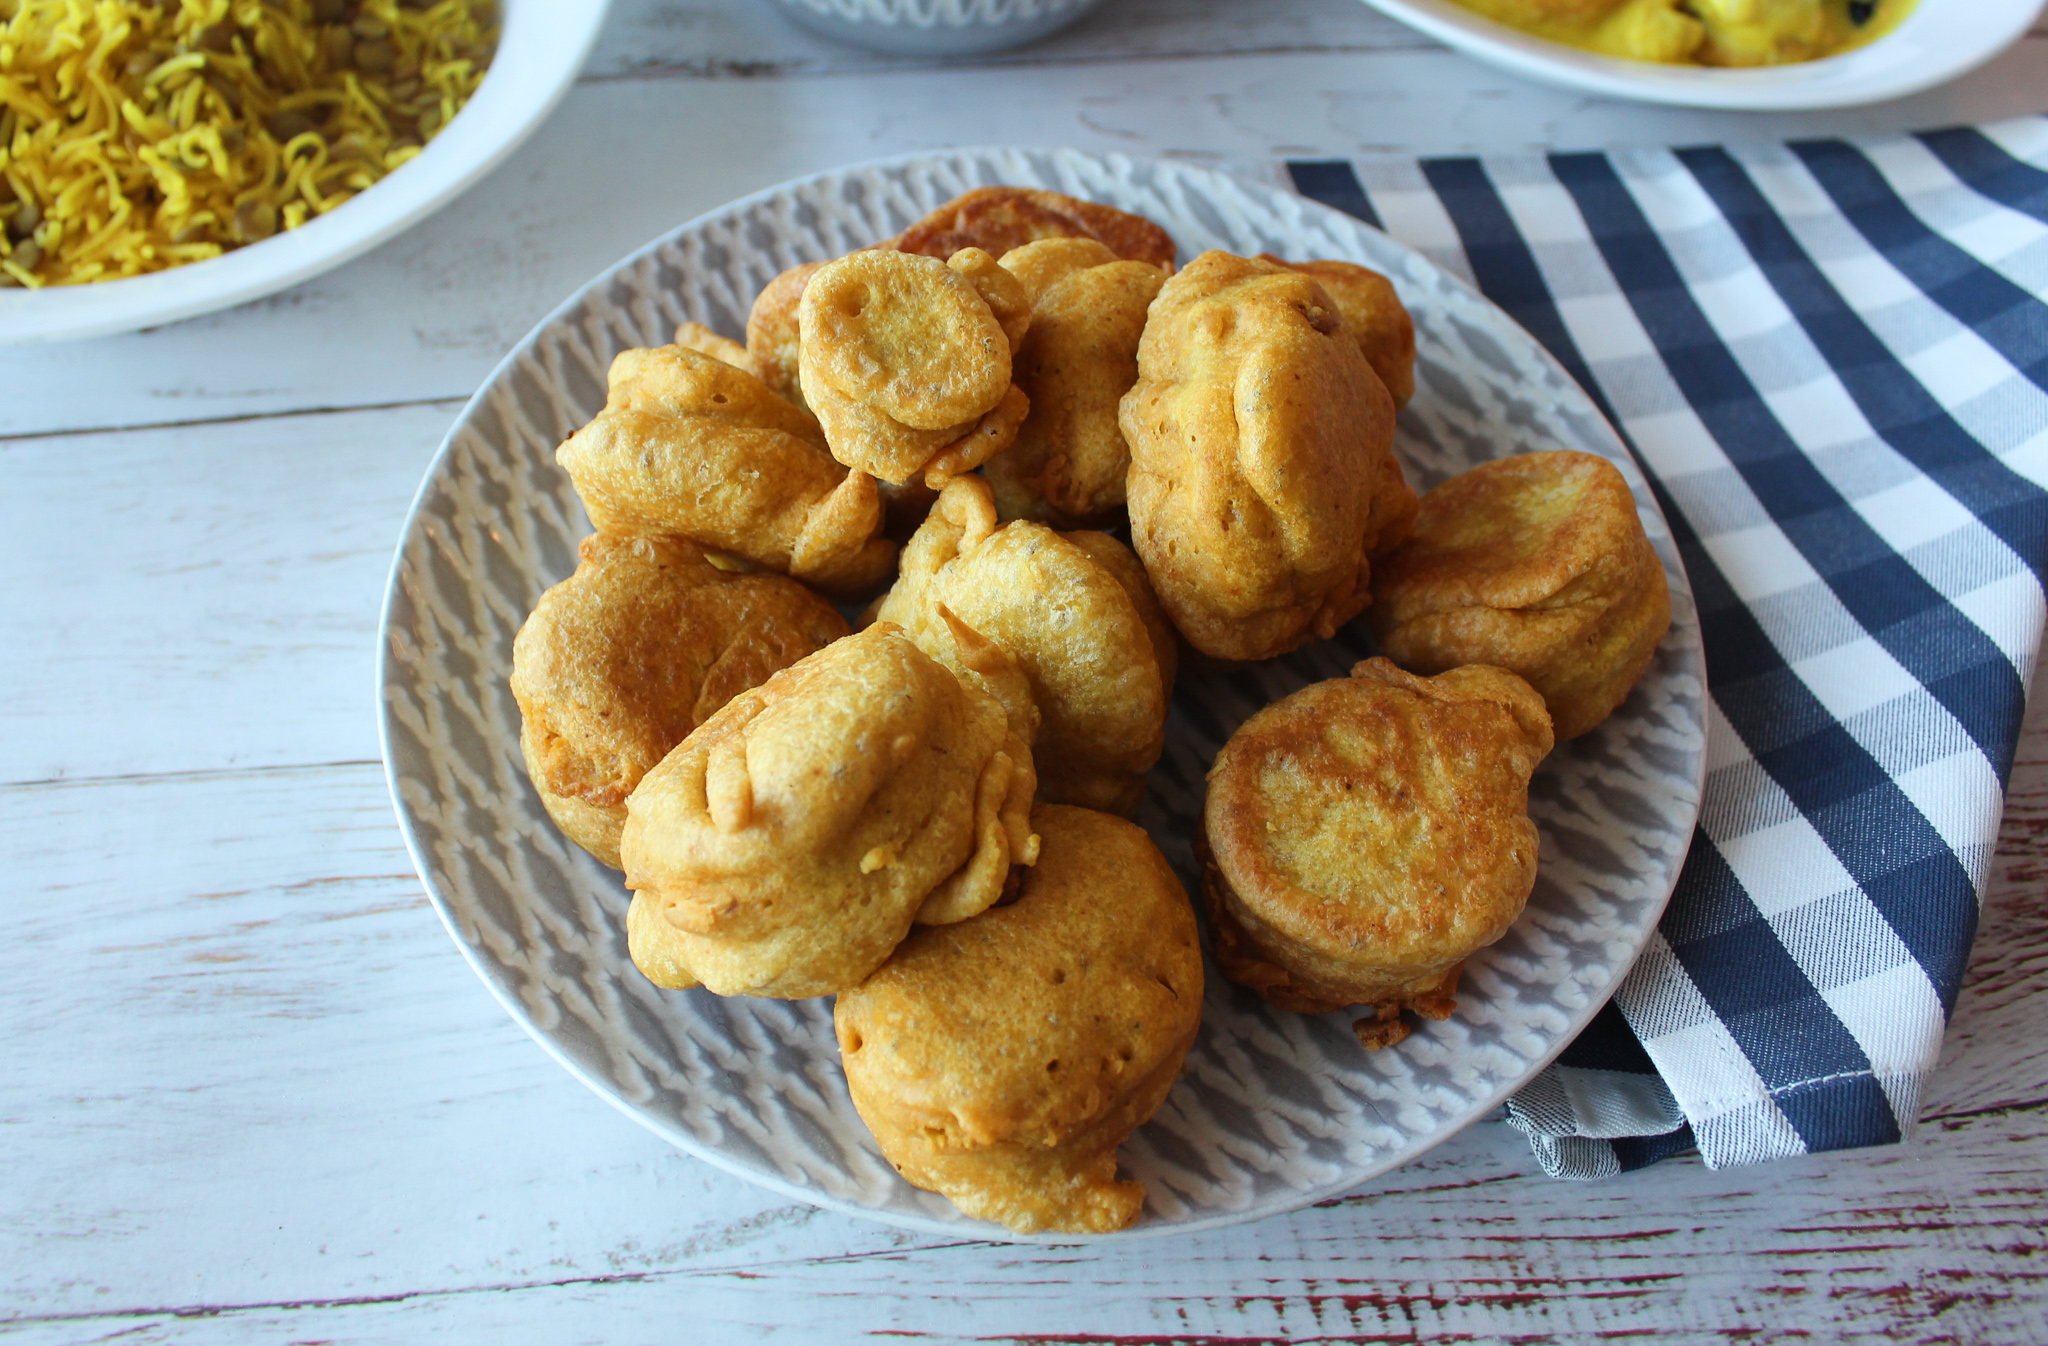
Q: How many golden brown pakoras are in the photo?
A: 13